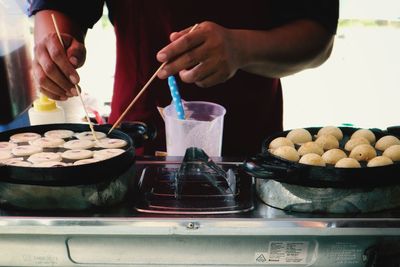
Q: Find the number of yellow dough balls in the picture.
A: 15